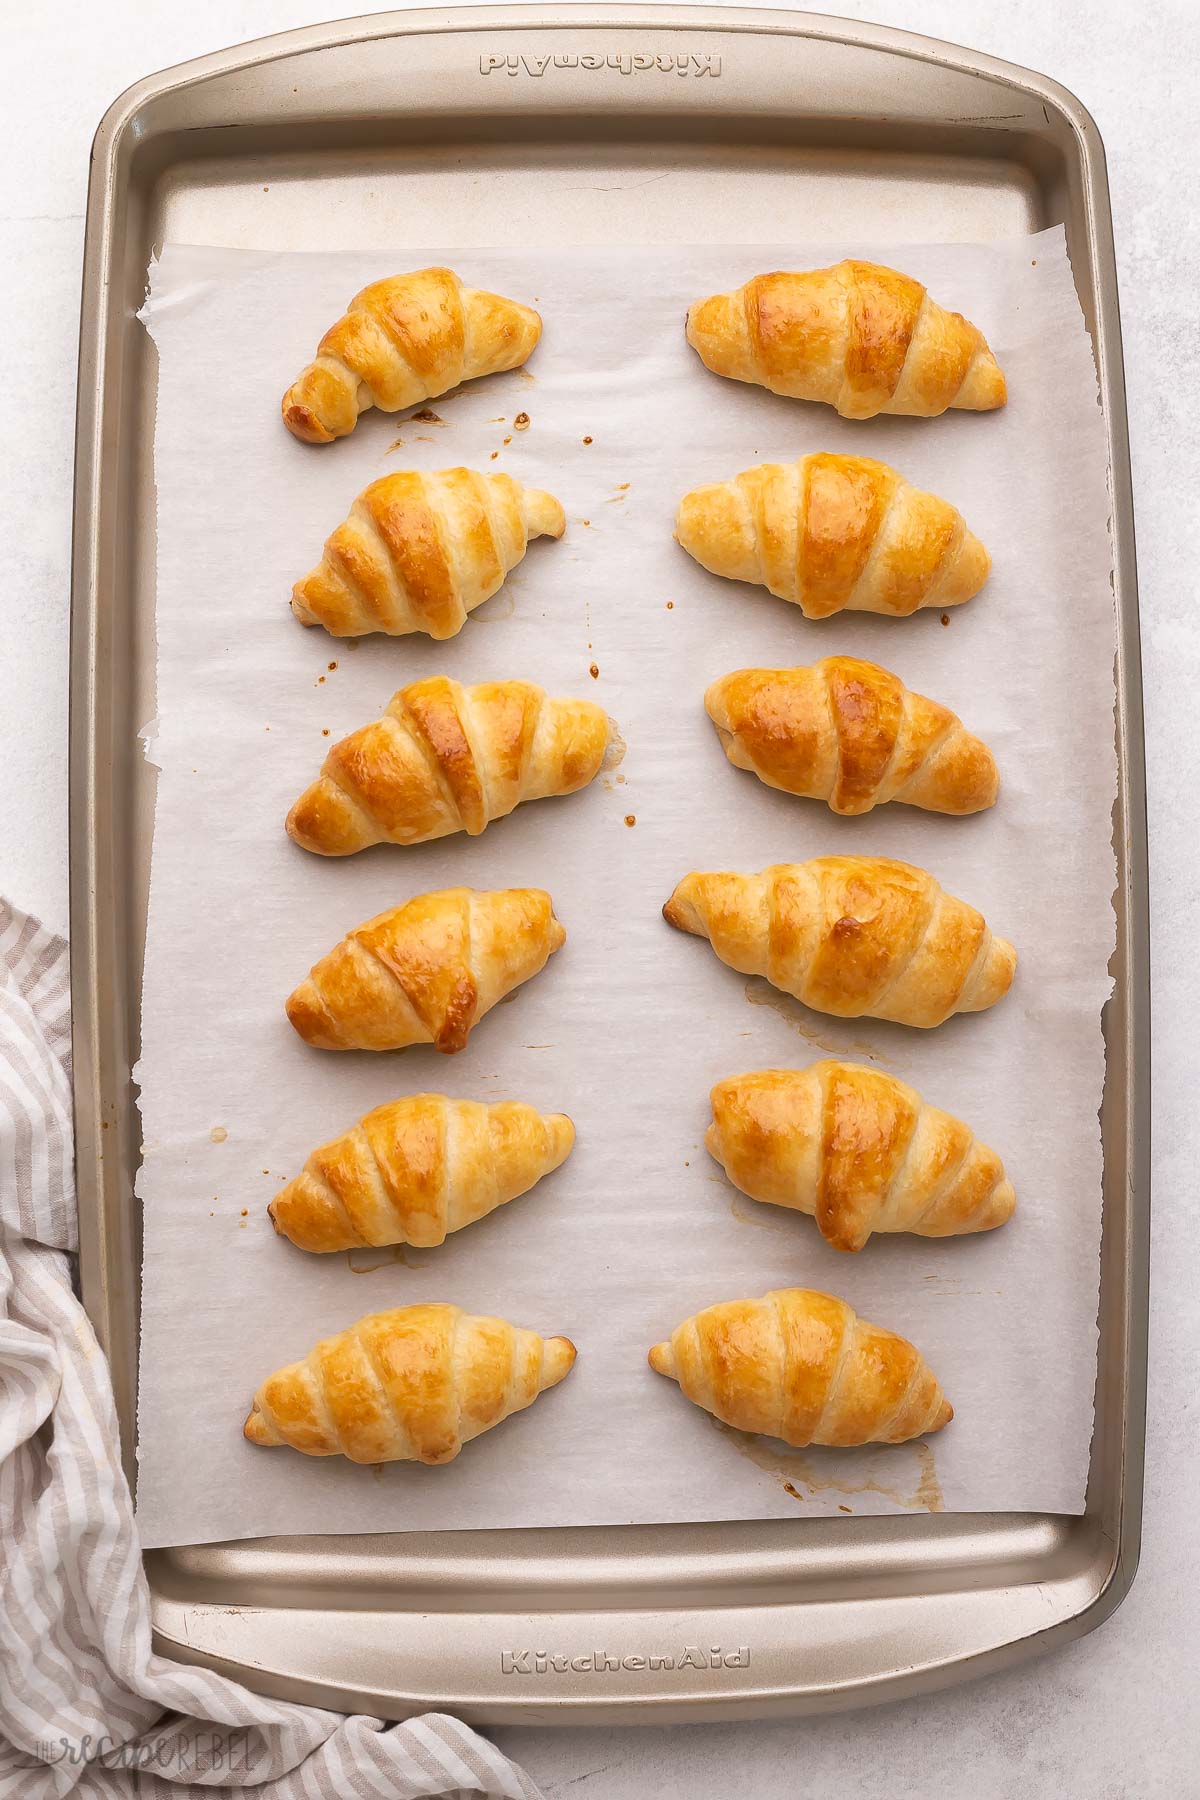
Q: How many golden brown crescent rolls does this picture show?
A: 12